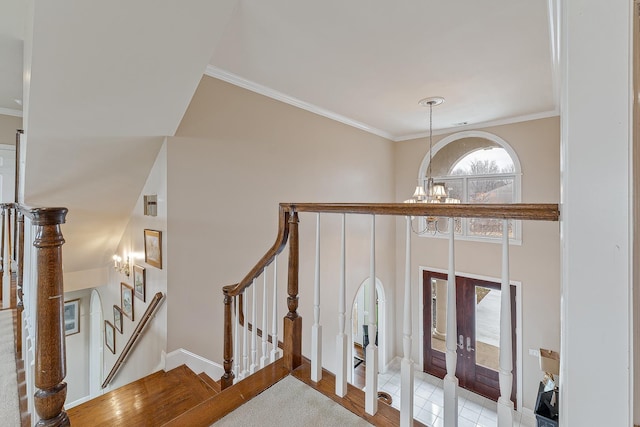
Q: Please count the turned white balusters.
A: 11